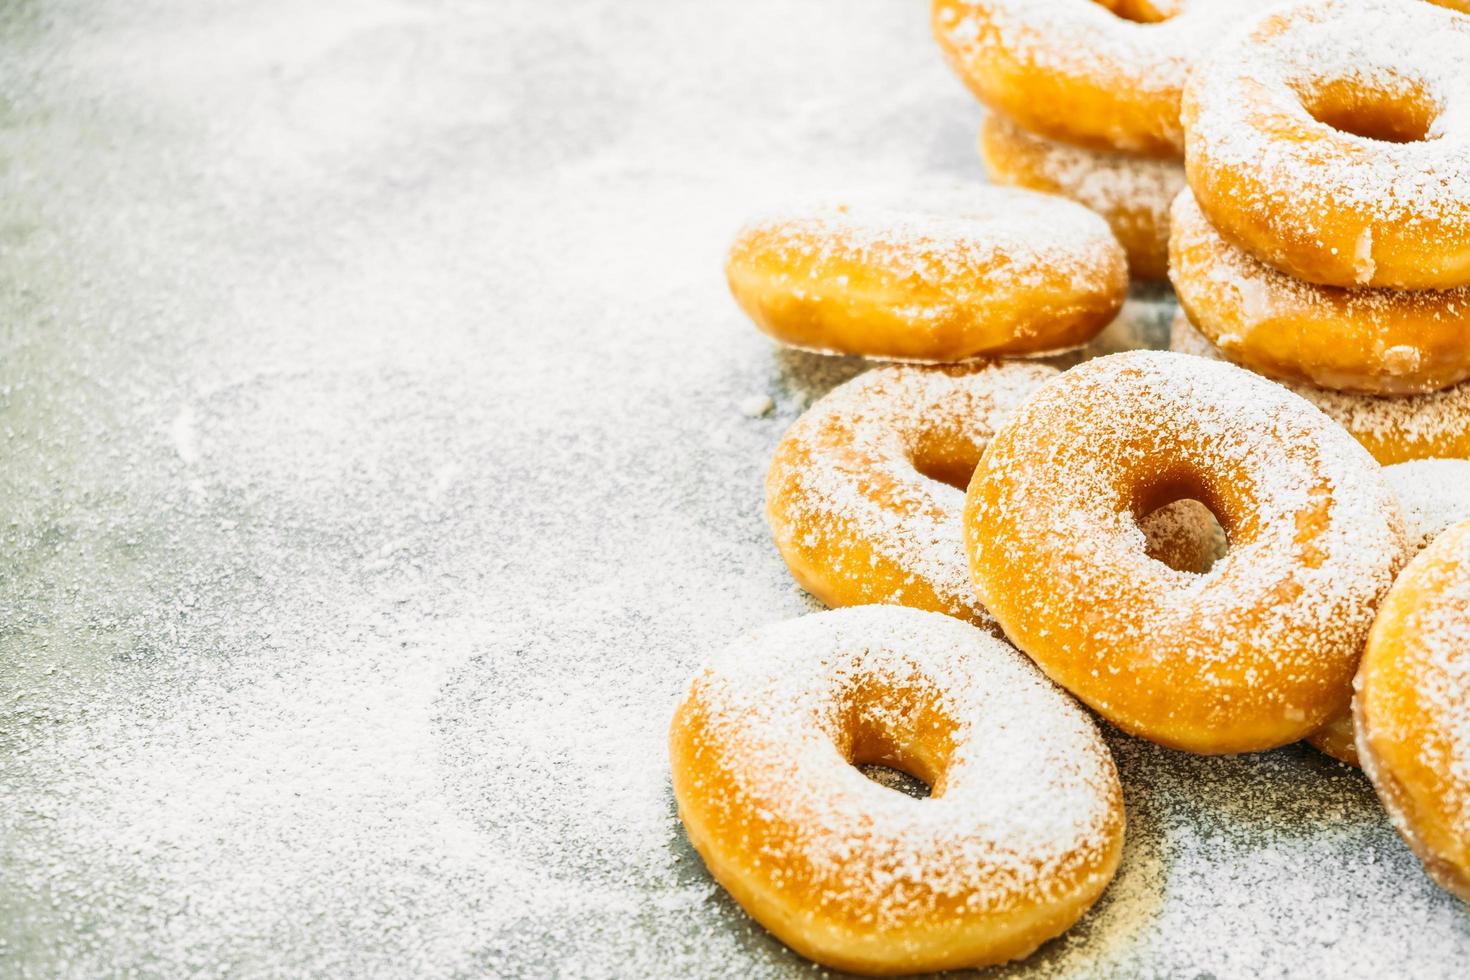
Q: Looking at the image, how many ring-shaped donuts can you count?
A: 12